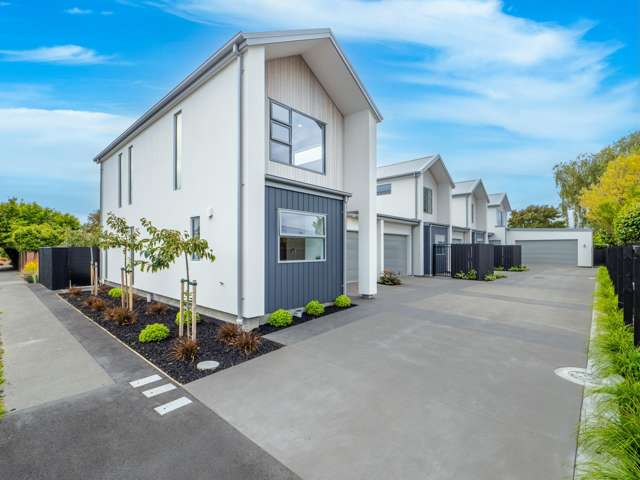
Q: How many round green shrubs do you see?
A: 6